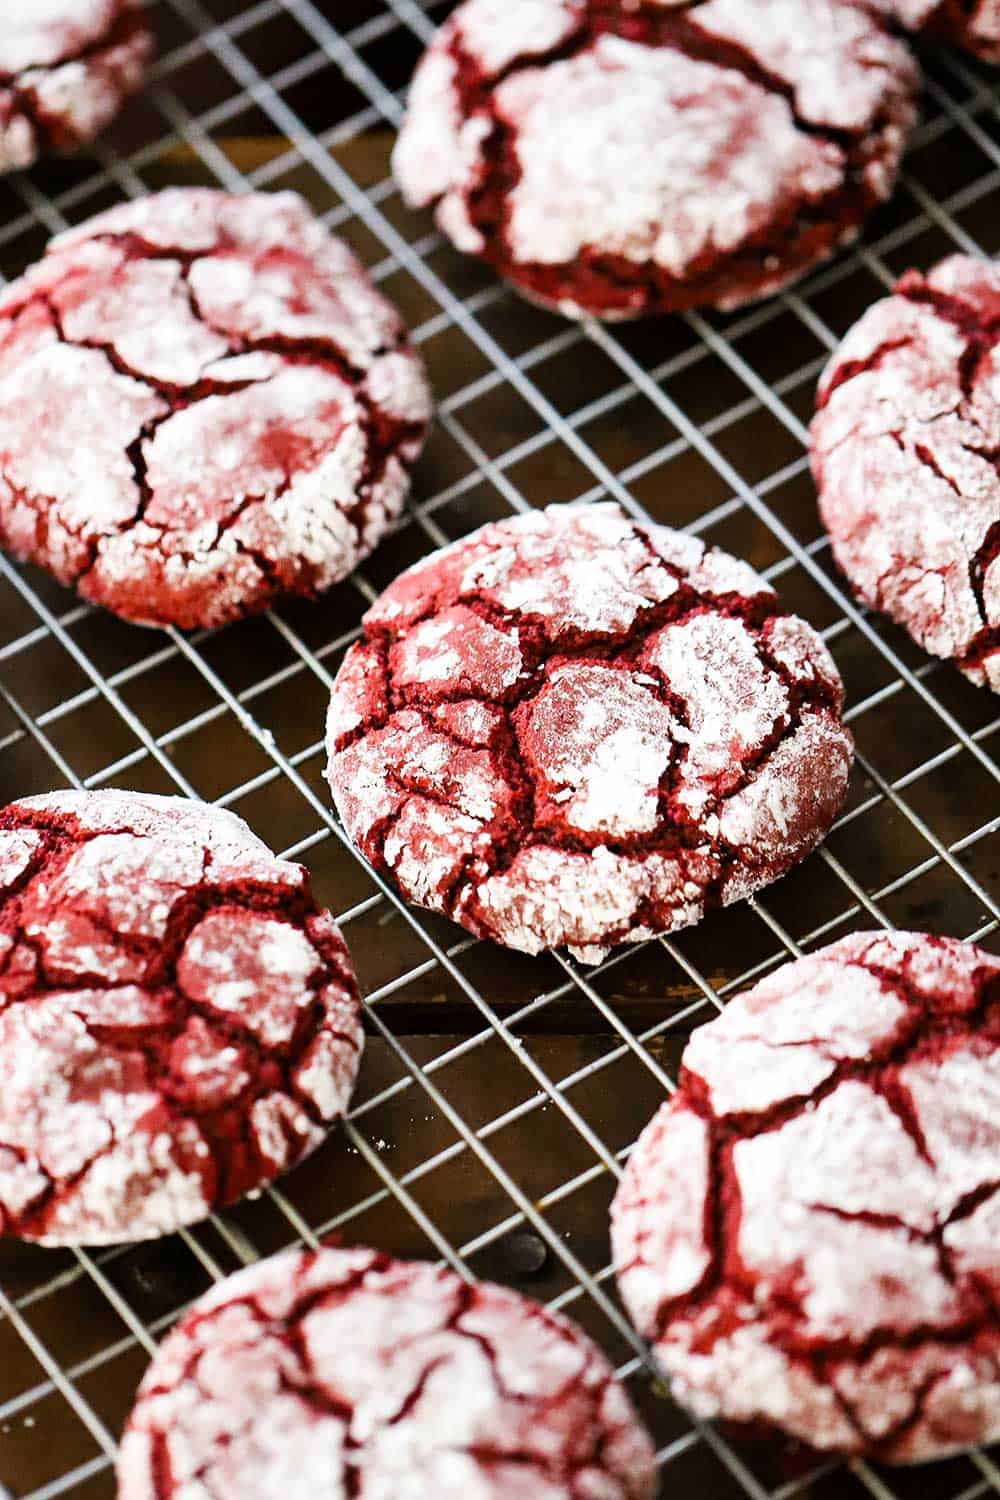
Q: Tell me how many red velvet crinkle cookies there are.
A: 9